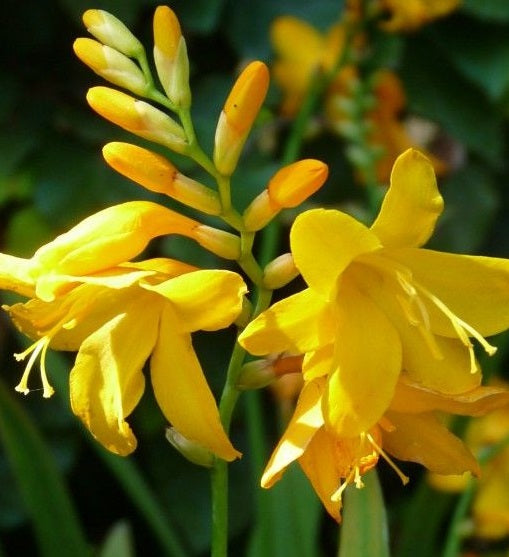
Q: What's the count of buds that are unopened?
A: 7